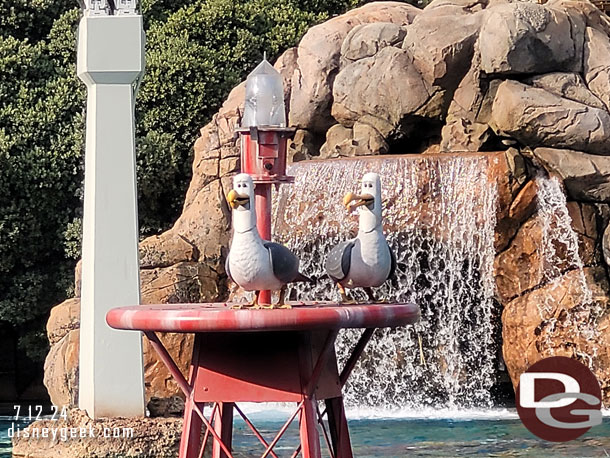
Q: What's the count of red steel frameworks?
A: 1